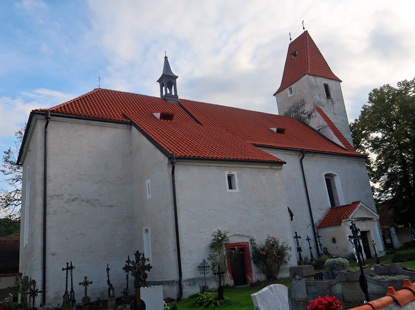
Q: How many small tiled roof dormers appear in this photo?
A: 2